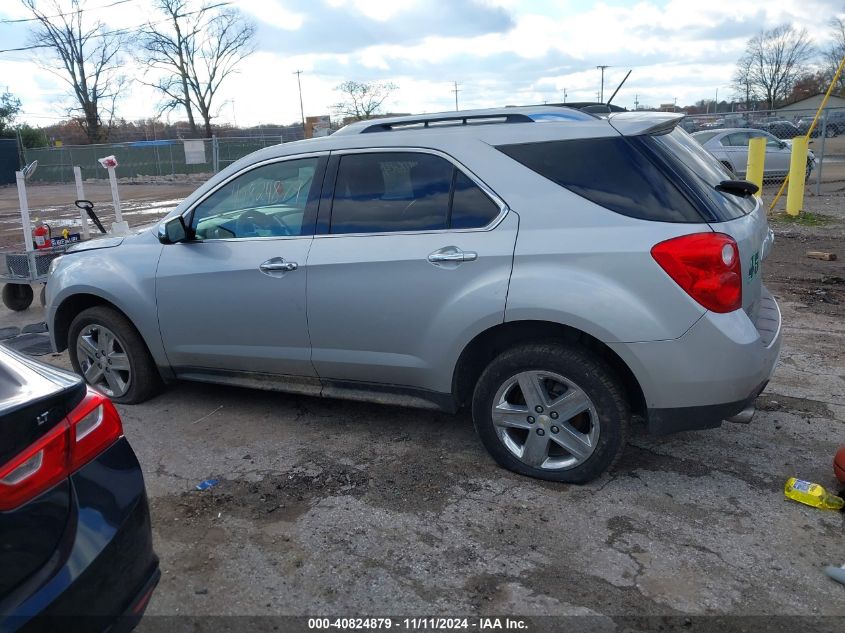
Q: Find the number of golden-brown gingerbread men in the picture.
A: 0